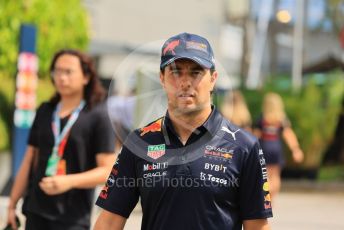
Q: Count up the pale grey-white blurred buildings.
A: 1